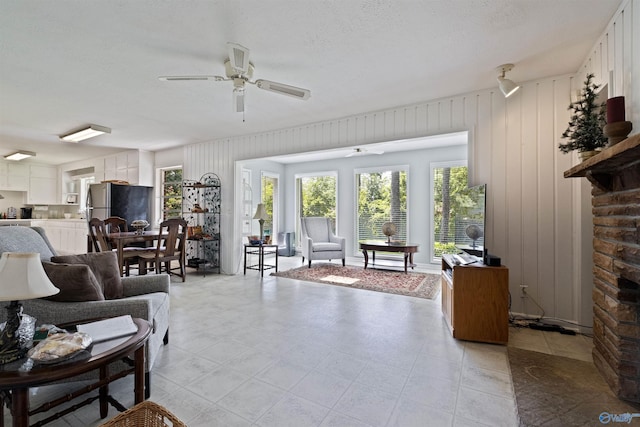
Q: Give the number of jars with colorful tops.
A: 0